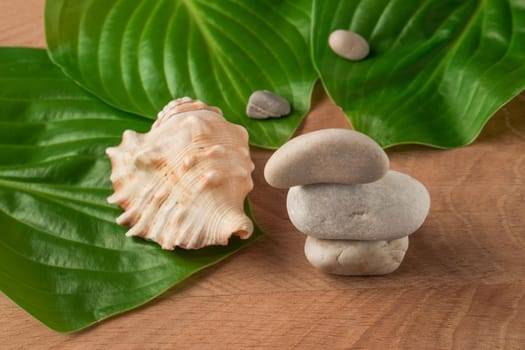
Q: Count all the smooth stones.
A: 5